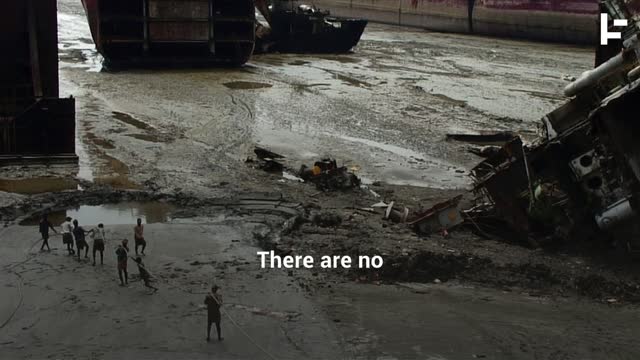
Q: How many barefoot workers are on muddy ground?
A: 8